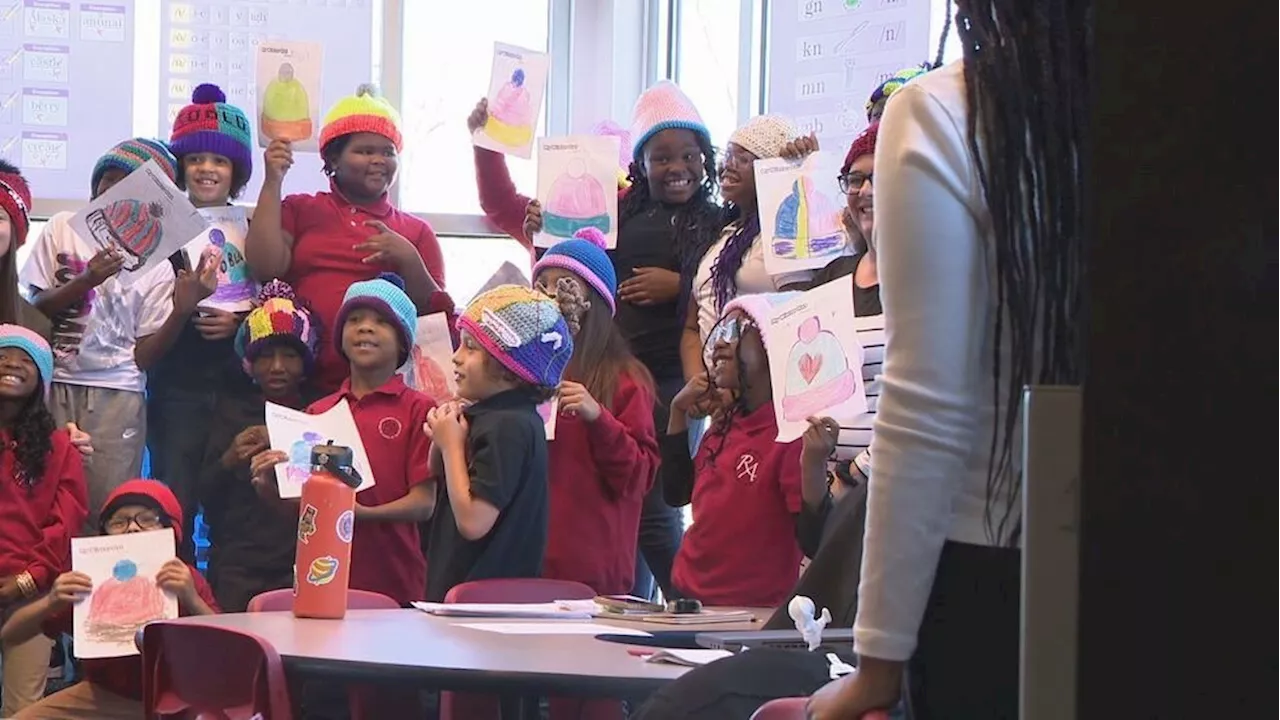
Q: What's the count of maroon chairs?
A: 4